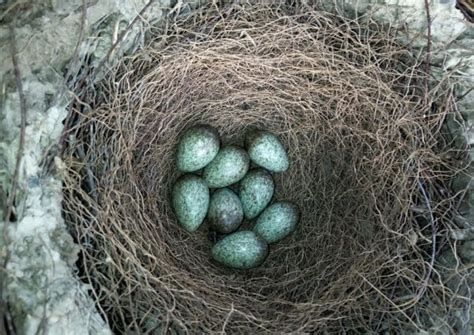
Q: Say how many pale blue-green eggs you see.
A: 8